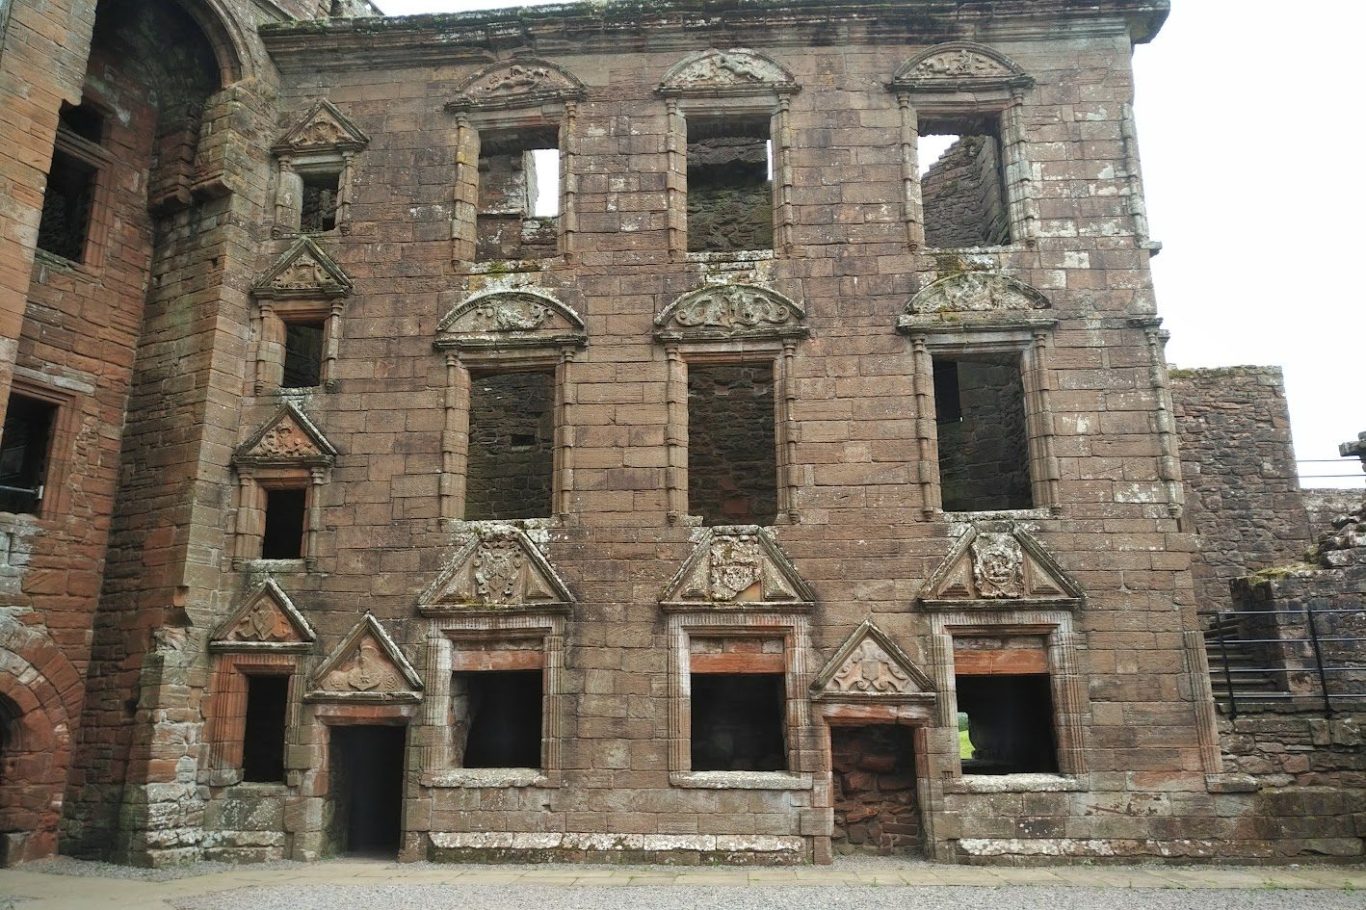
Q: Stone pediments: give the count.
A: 15